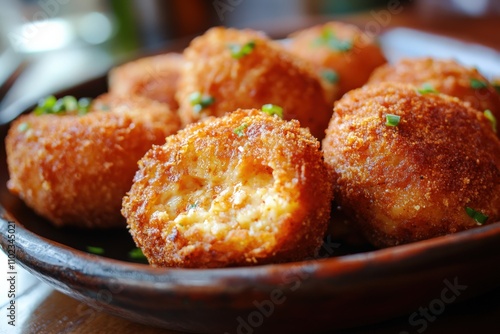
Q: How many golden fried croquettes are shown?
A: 7